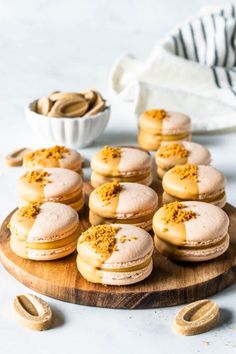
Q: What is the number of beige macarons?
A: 10